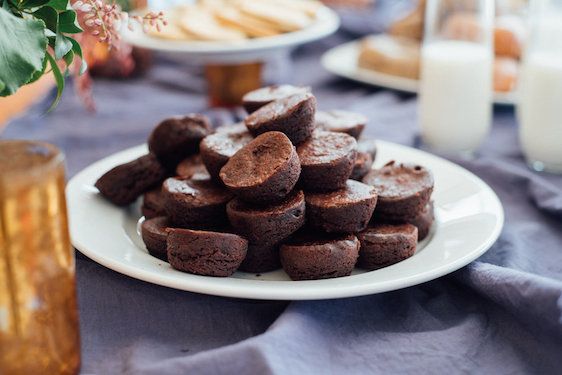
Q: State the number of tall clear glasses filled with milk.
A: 2